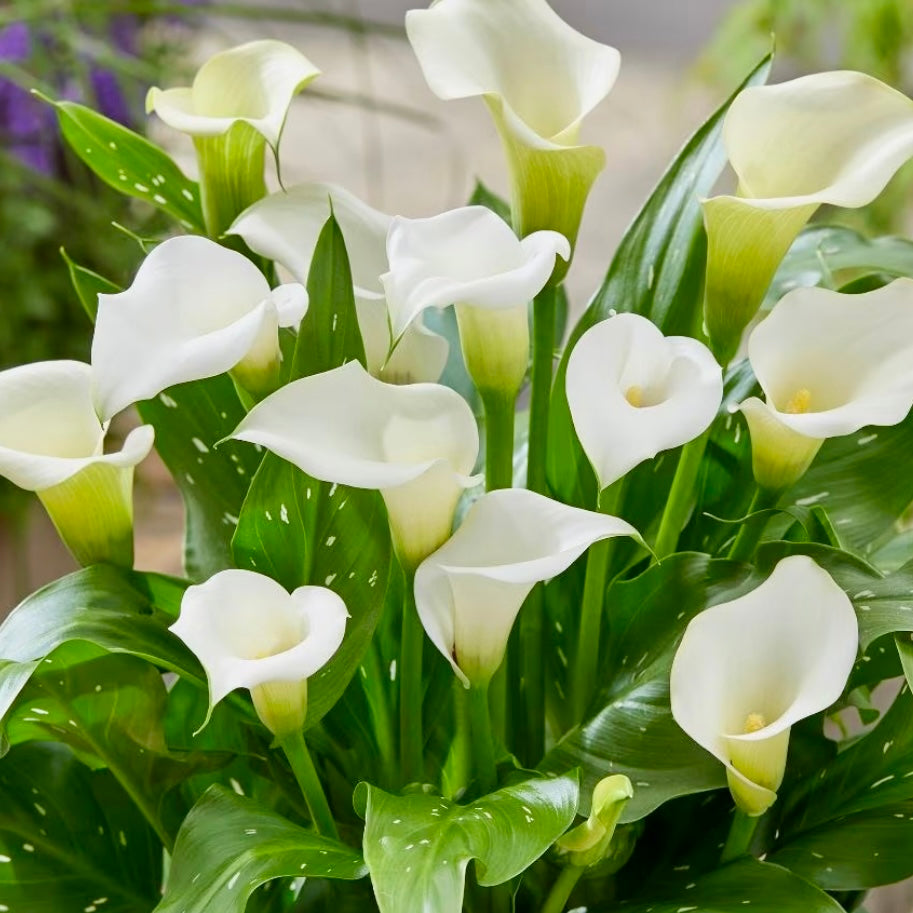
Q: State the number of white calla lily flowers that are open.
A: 13